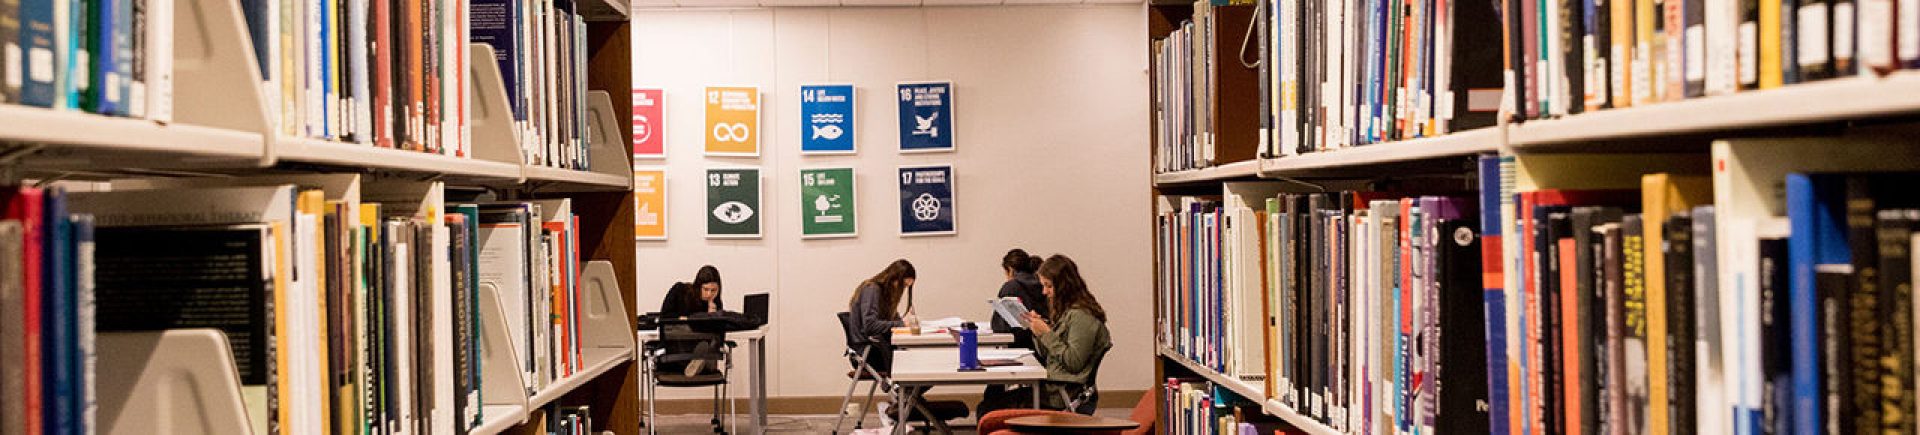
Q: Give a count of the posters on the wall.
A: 8